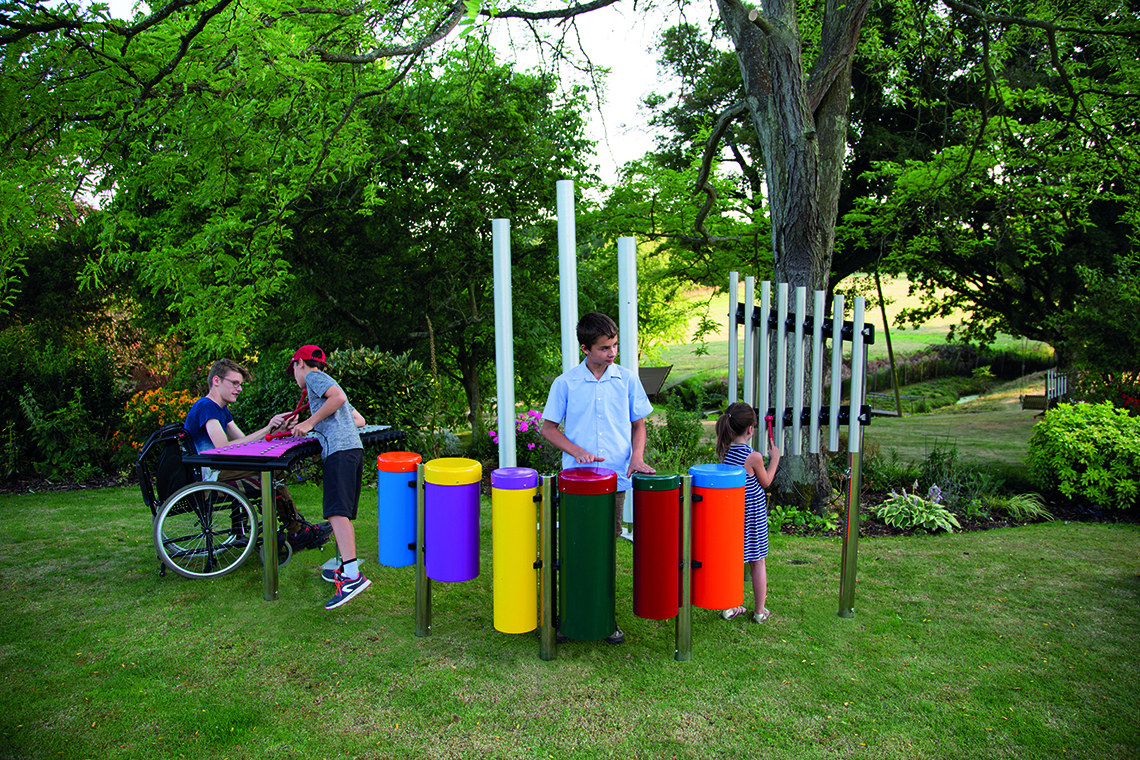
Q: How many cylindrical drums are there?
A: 6